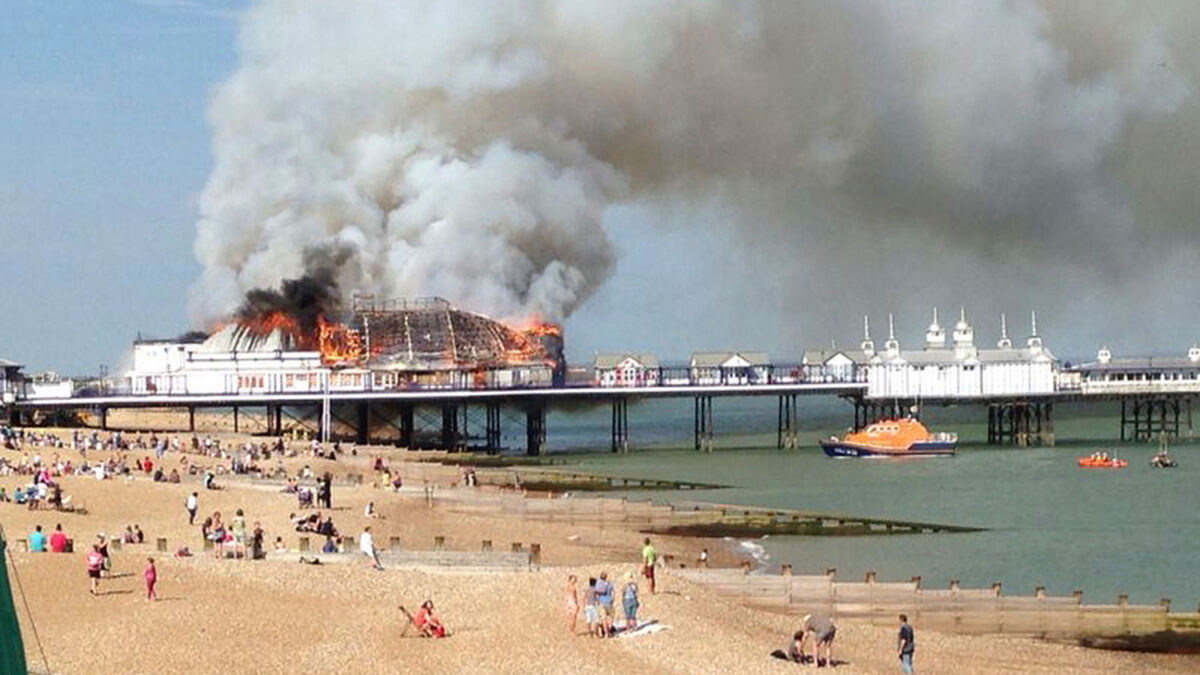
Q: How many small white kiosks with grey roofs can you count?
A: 3